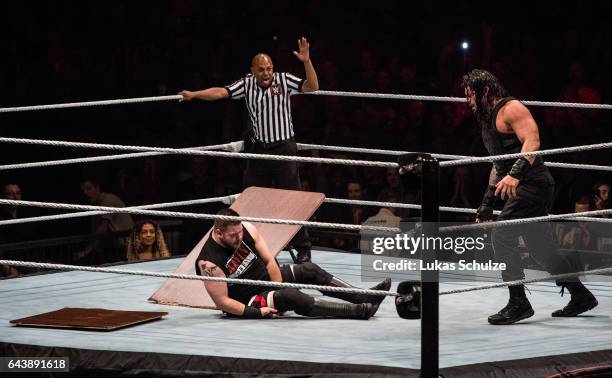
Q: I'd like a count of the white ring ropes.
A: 12